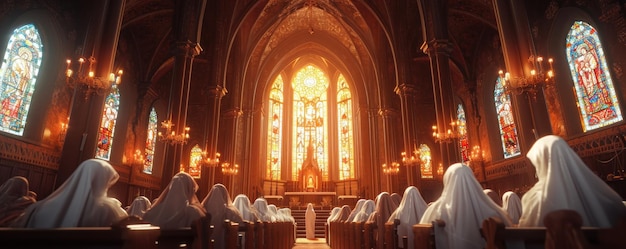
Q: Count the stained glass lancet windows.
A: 11